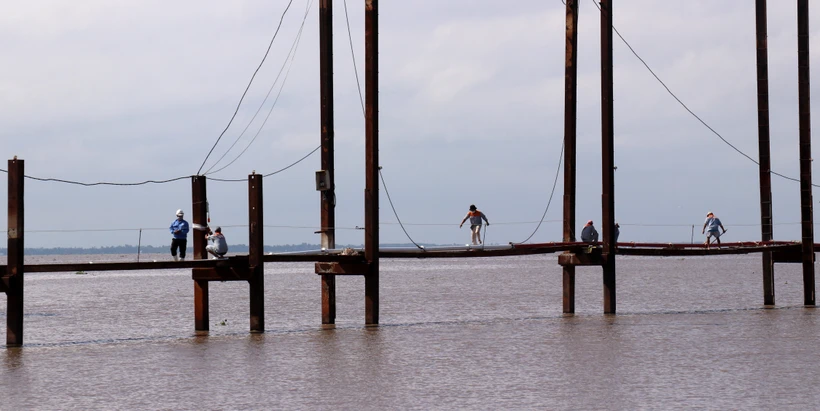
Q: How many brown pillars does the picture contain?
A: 9